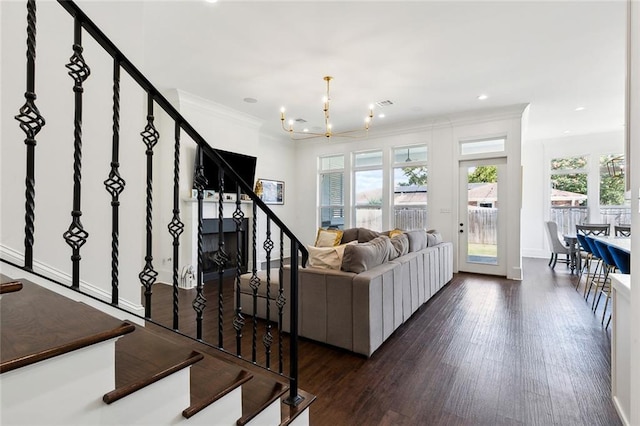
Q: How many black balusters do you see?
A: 11